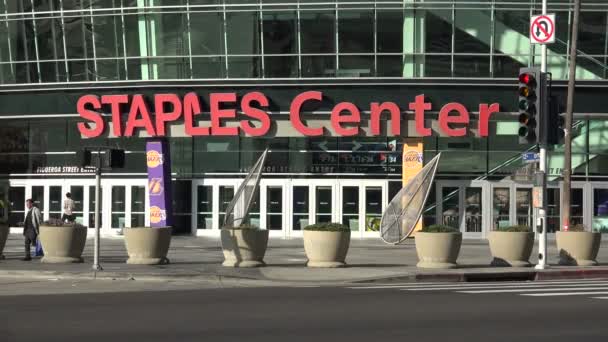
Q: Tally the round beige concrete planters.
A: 8